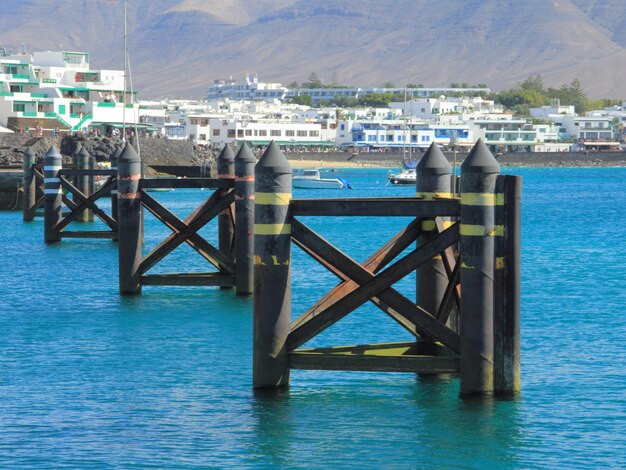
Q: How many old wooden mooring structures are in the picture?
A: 4